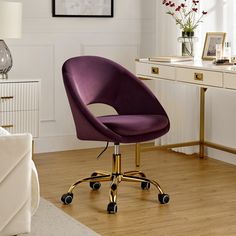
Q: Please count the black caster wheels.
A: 5